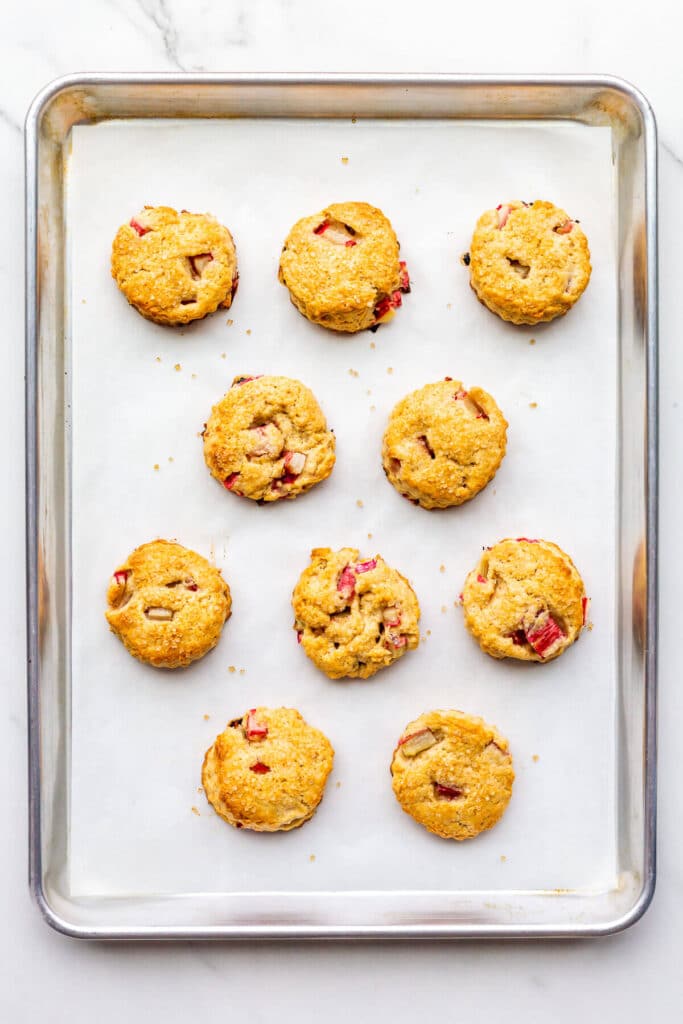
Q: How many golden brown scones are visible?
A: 10